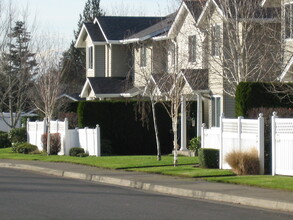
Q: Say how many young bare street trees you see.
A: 3